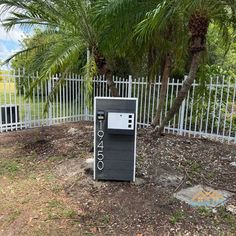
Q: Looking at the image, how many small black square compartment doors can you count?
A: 3